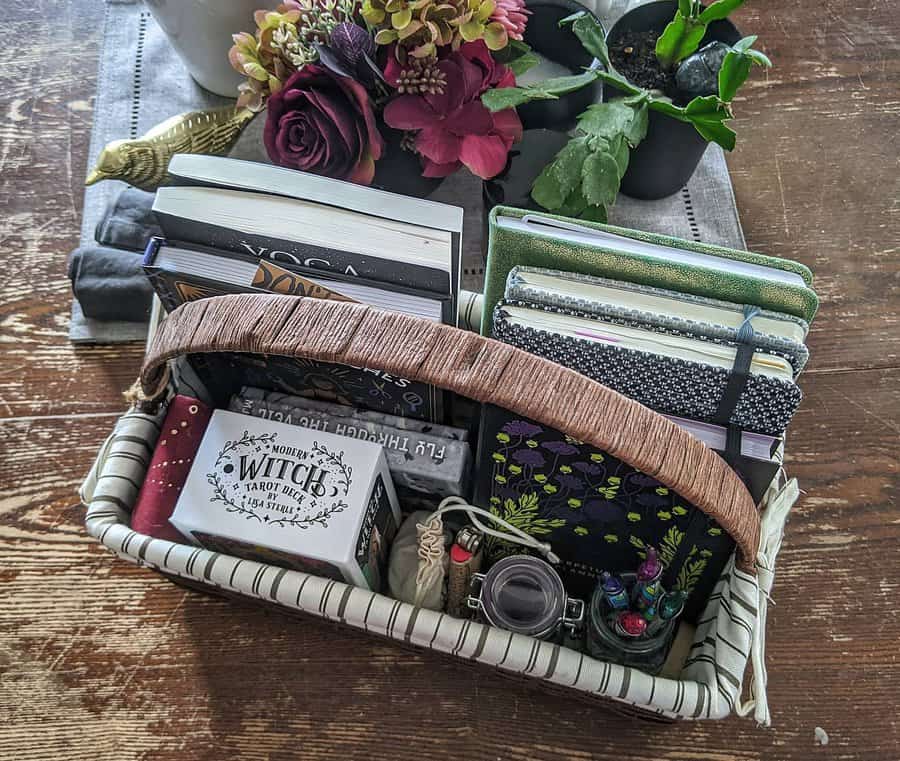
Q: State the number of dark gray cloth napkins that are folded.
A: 2